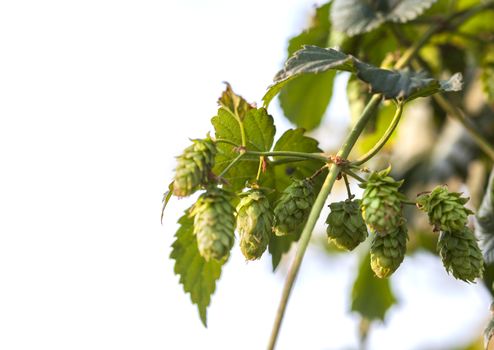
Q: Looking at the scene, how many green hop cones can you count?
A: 9